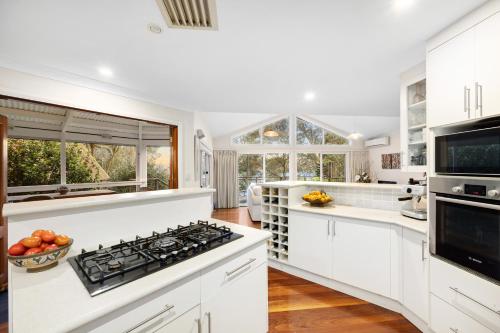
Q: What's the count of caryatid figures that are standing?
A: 0